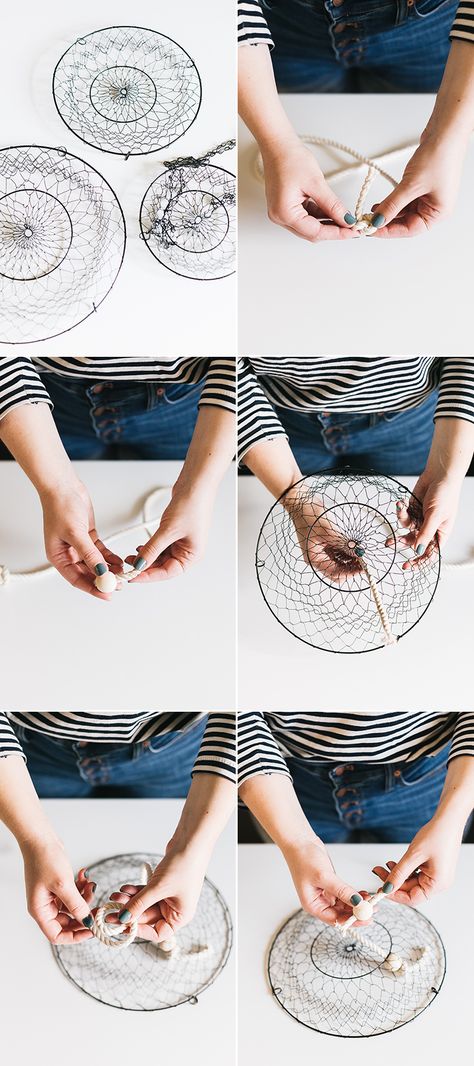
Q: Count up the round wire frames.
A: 6